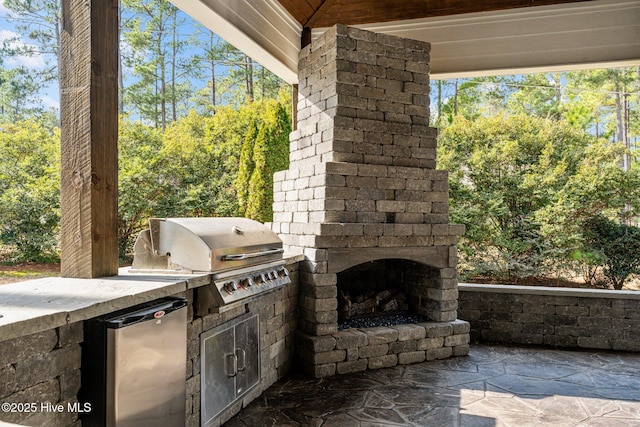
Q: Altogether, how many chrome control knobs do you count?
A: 6